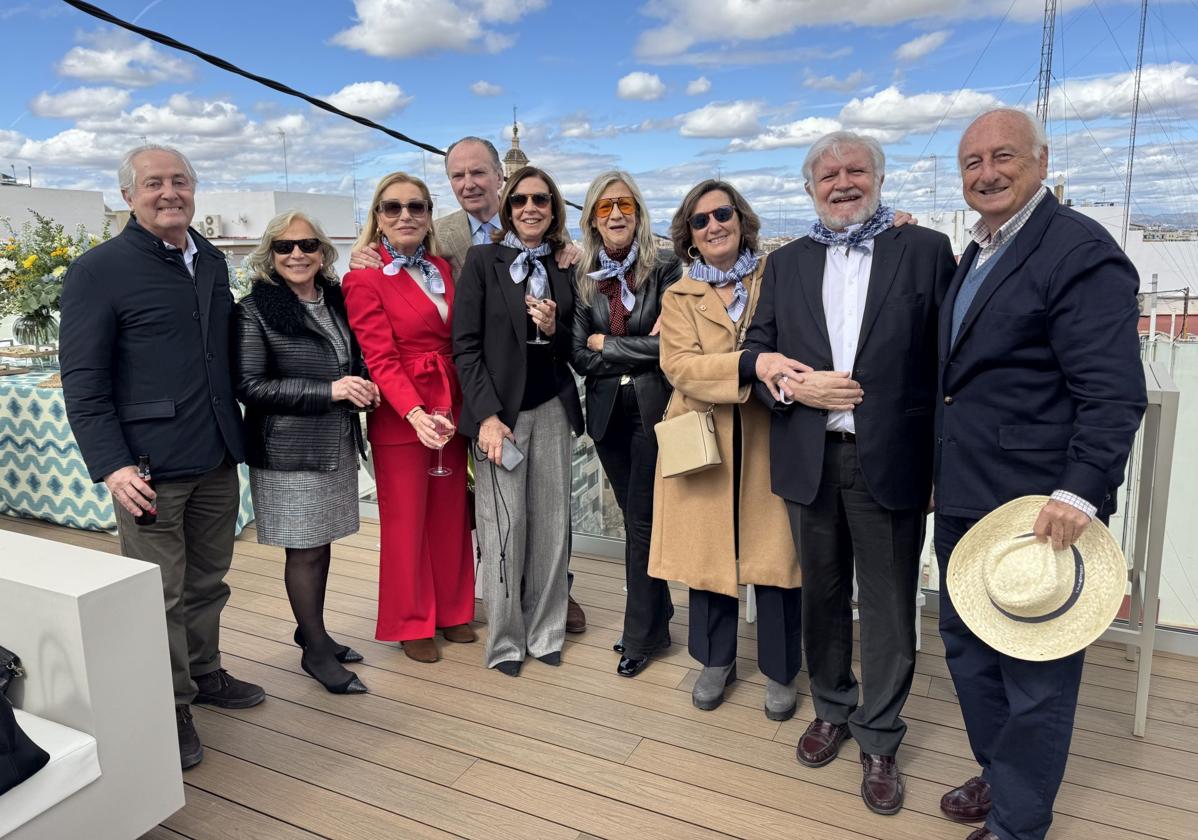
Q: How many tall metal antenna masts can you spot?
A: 2